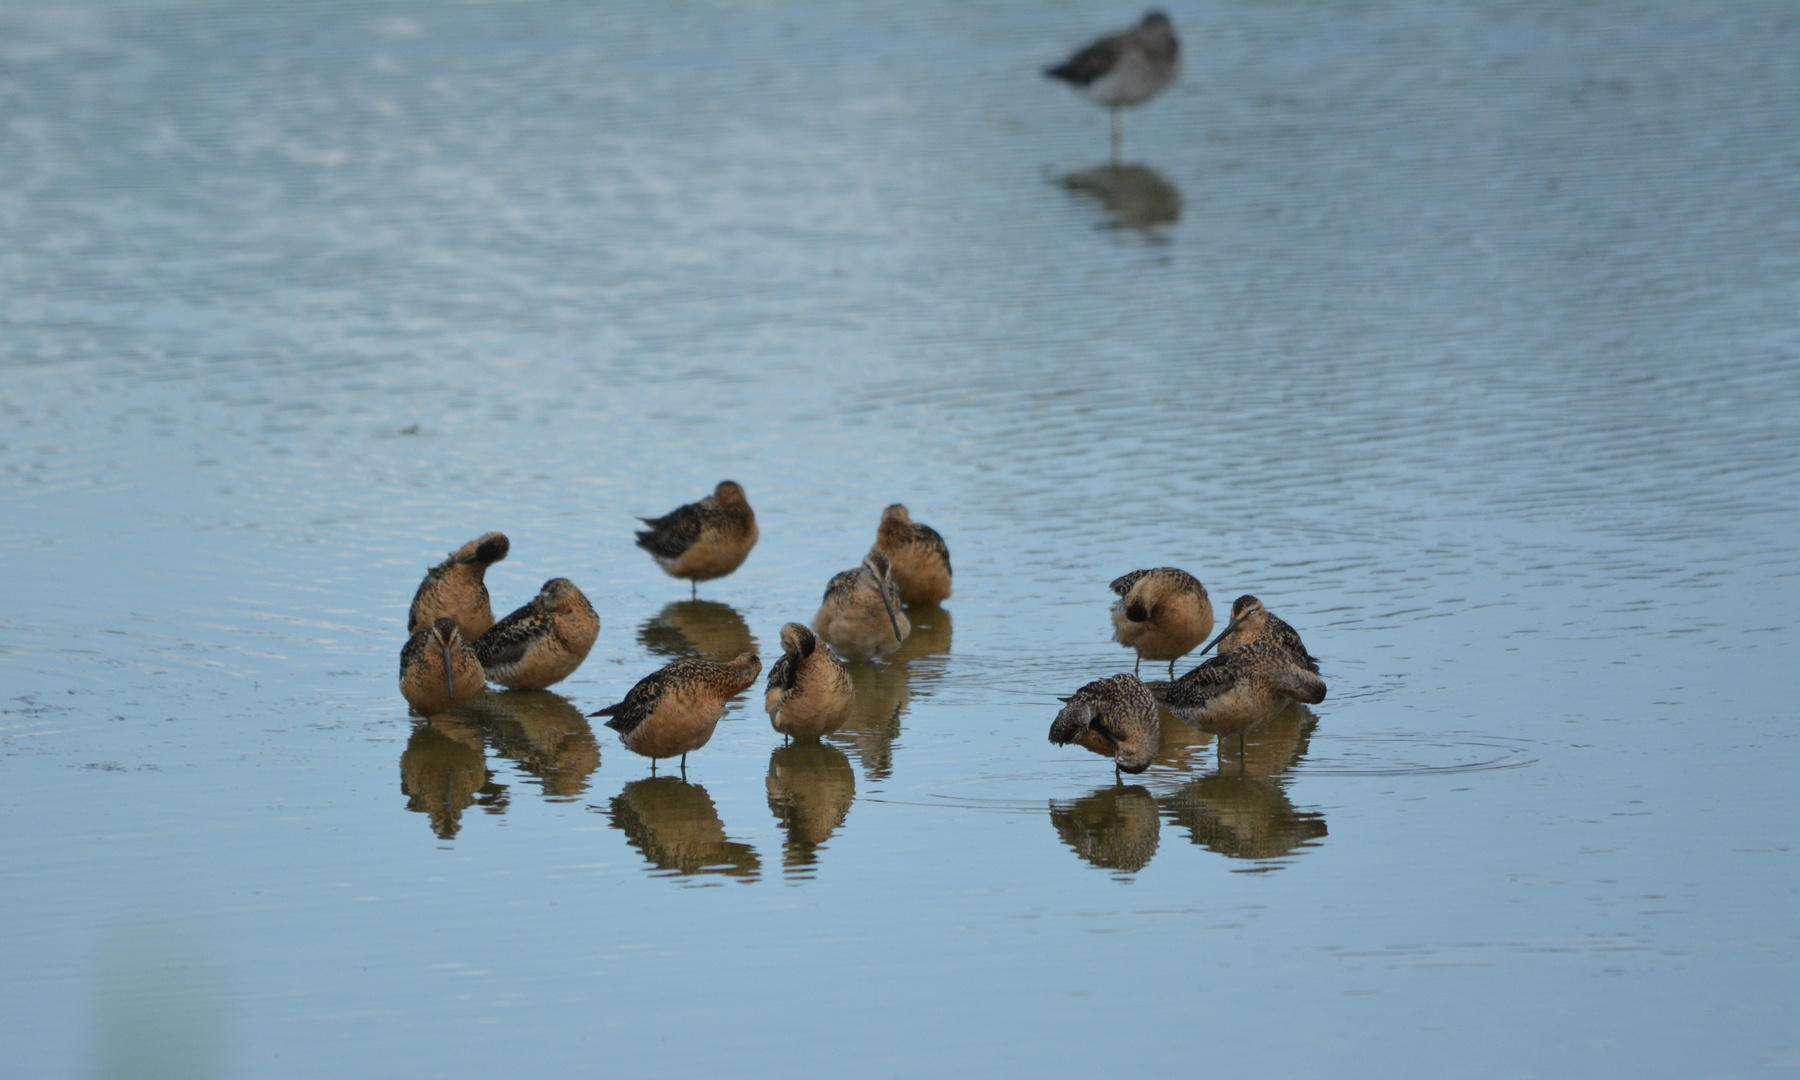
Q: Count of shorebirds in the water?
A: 13